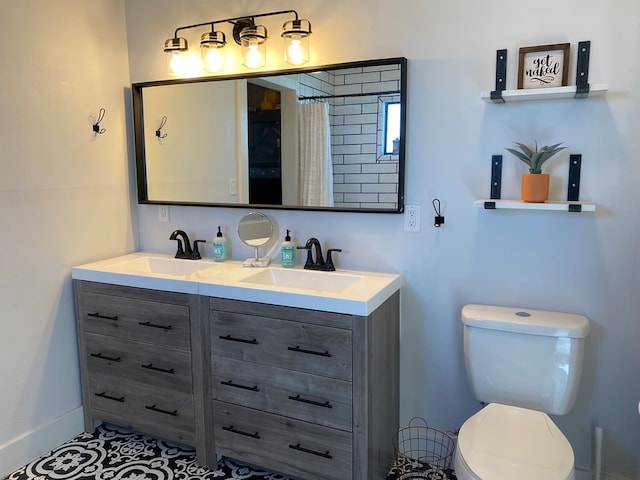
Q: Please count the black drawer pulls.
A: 12